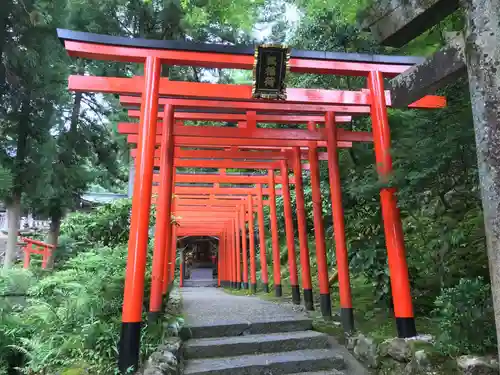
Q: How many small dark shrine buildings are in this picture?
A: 1